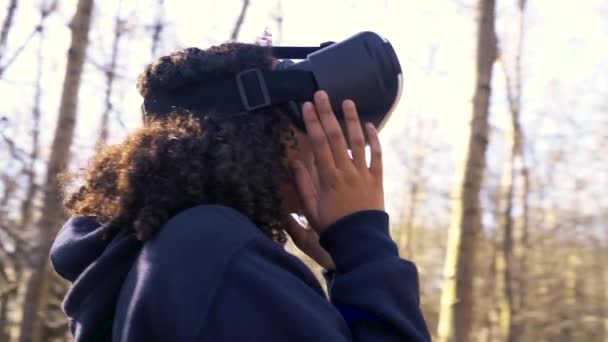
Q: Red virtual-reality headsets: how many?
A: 0